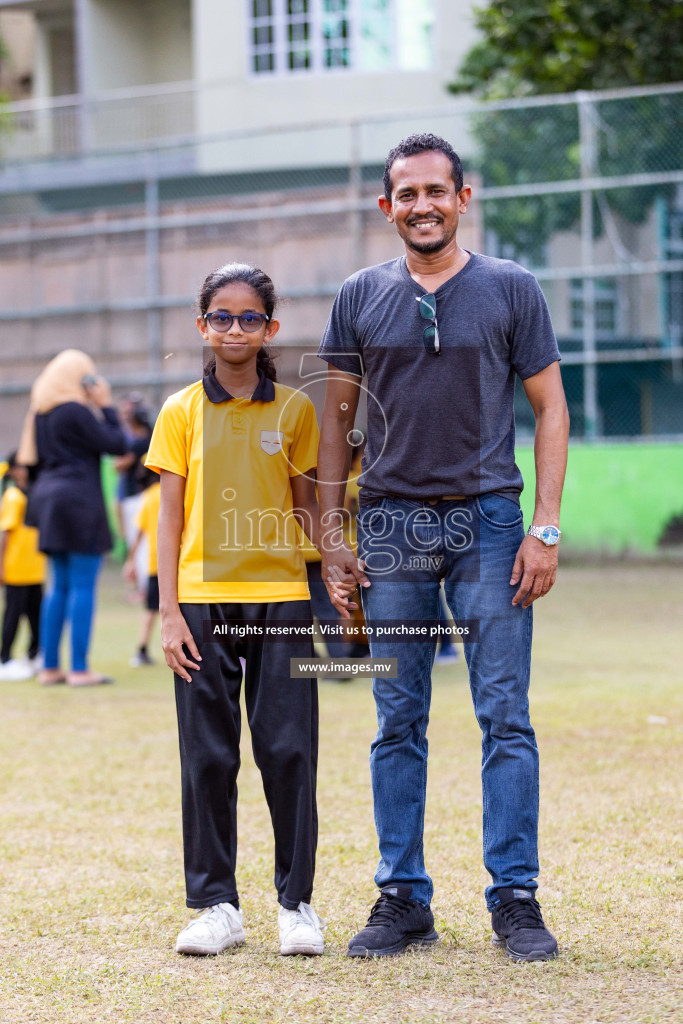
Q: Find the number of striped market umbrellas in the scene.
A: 0